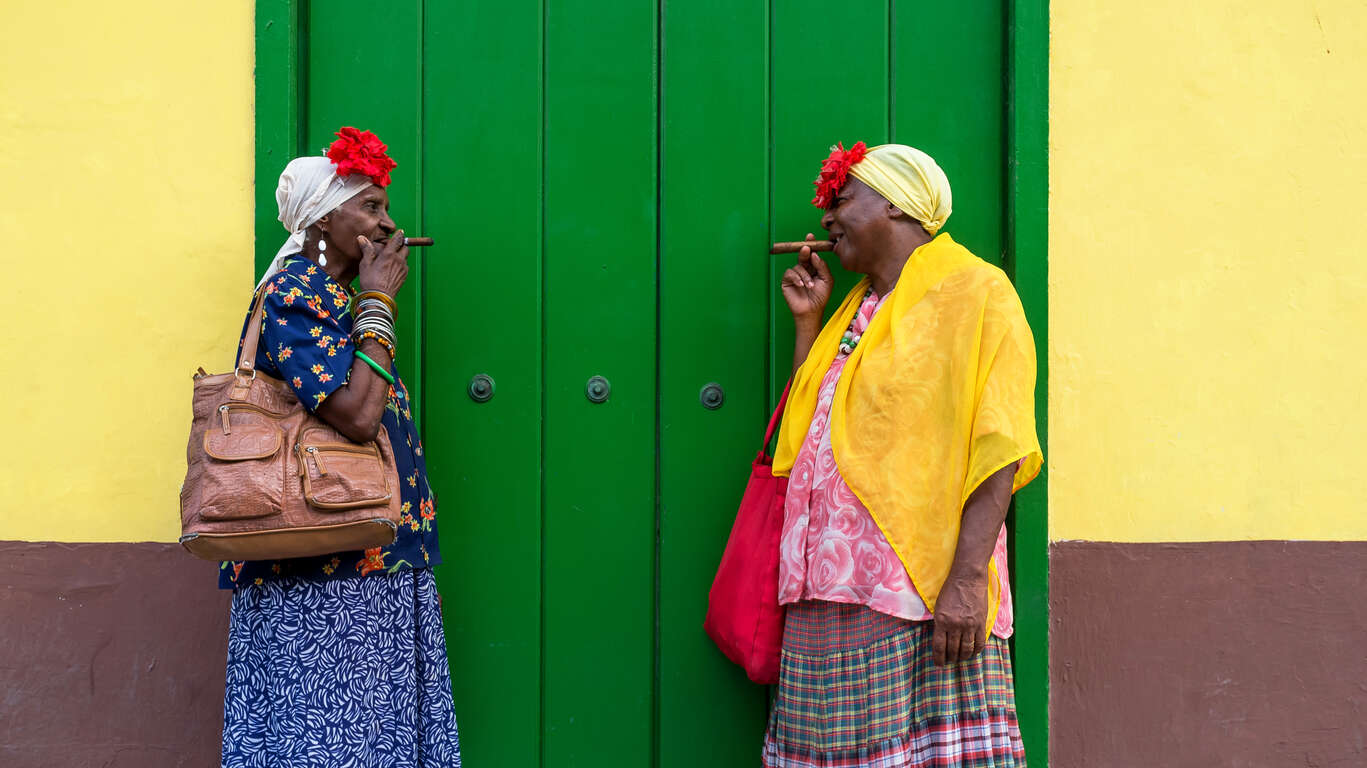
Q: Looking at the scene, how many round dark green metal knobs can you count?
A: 3